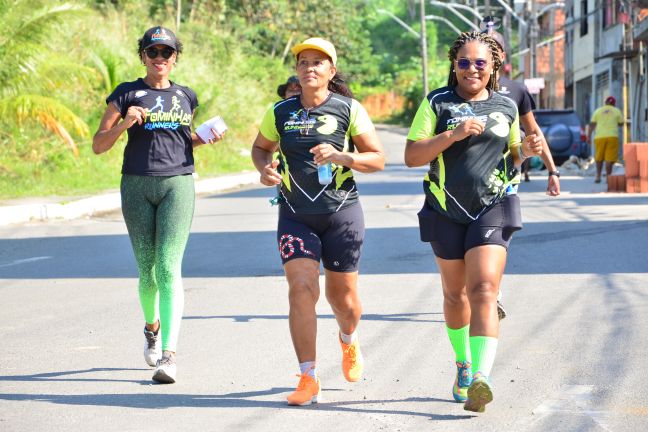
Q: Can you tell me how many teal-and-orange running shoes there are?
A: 2